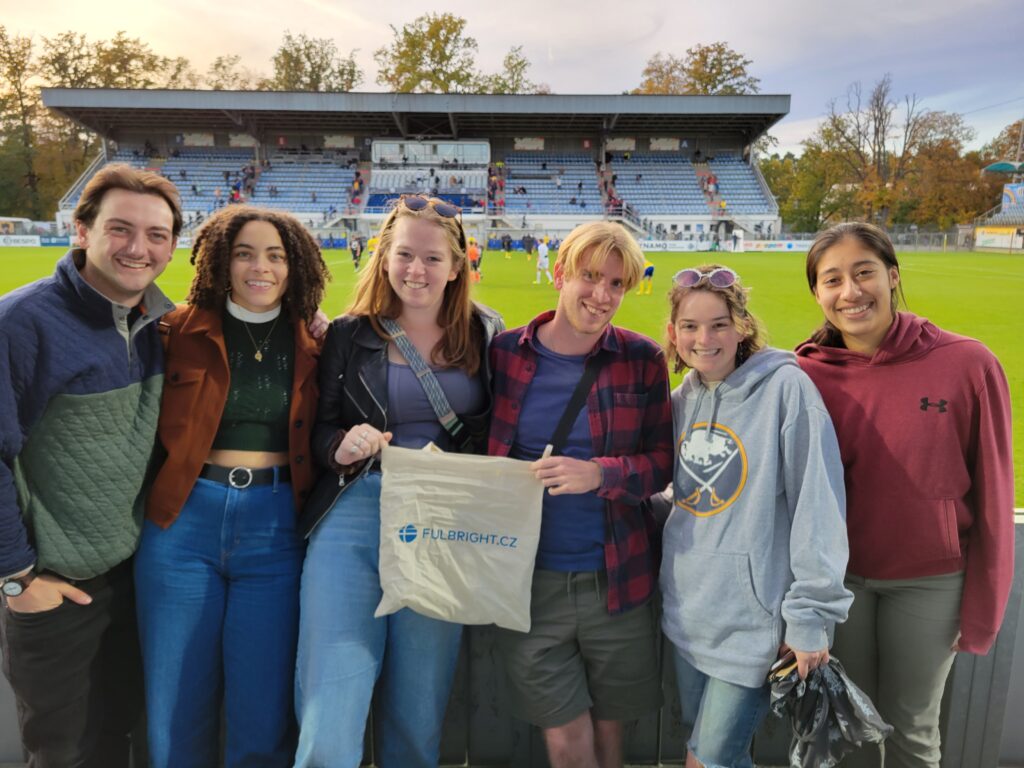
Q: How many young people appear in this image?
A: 6